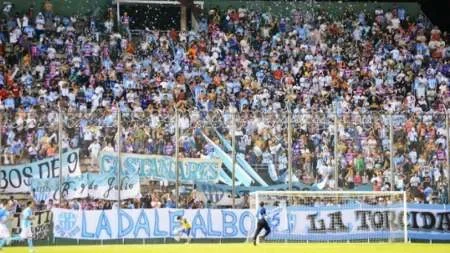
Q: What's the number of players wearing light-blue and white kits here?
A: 2